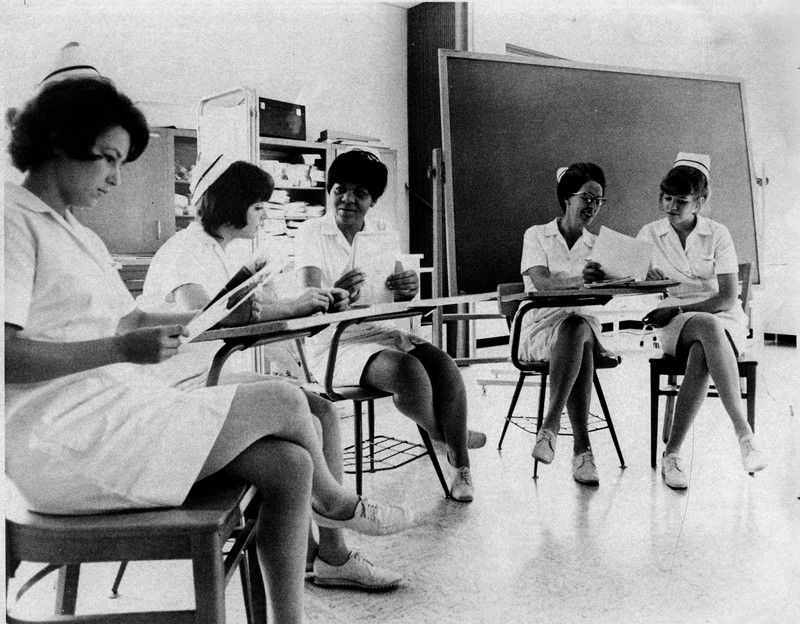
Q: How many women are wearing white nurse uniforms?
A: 5